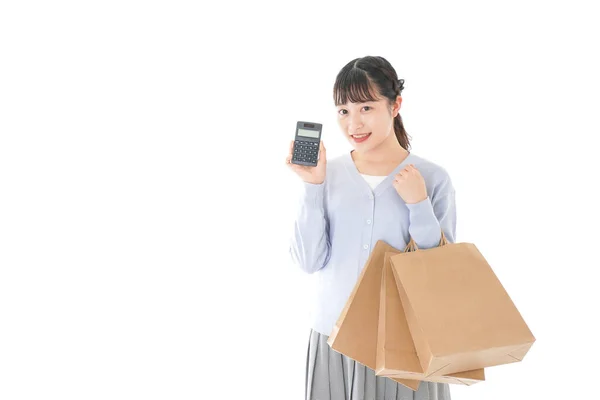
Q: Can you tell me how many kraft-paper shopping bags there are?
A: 3